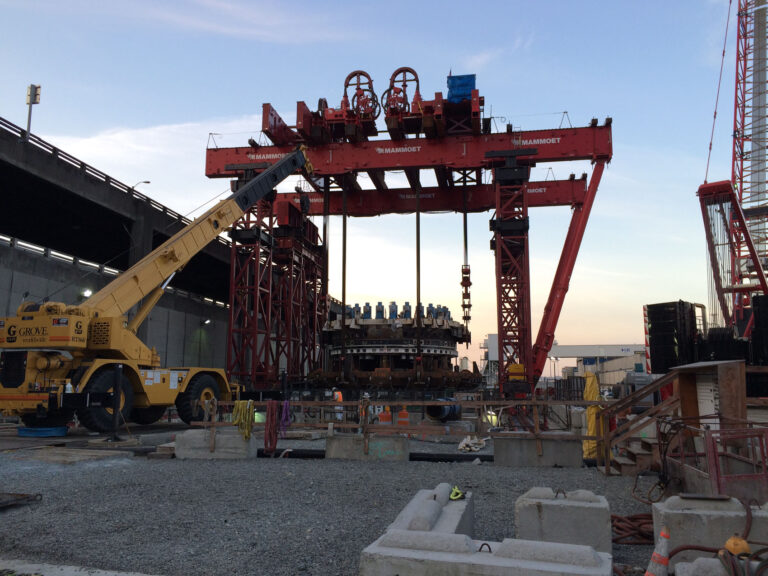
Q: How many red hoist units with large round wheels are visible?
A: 2